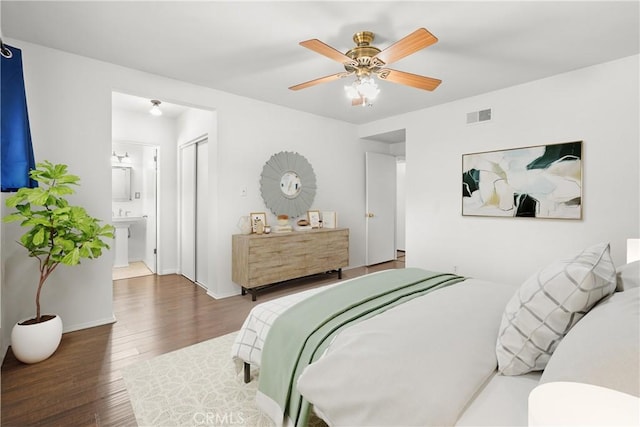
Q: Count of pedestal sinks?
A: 1